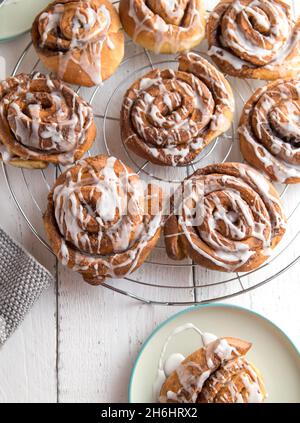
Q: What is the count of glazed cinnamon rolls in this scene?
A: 9